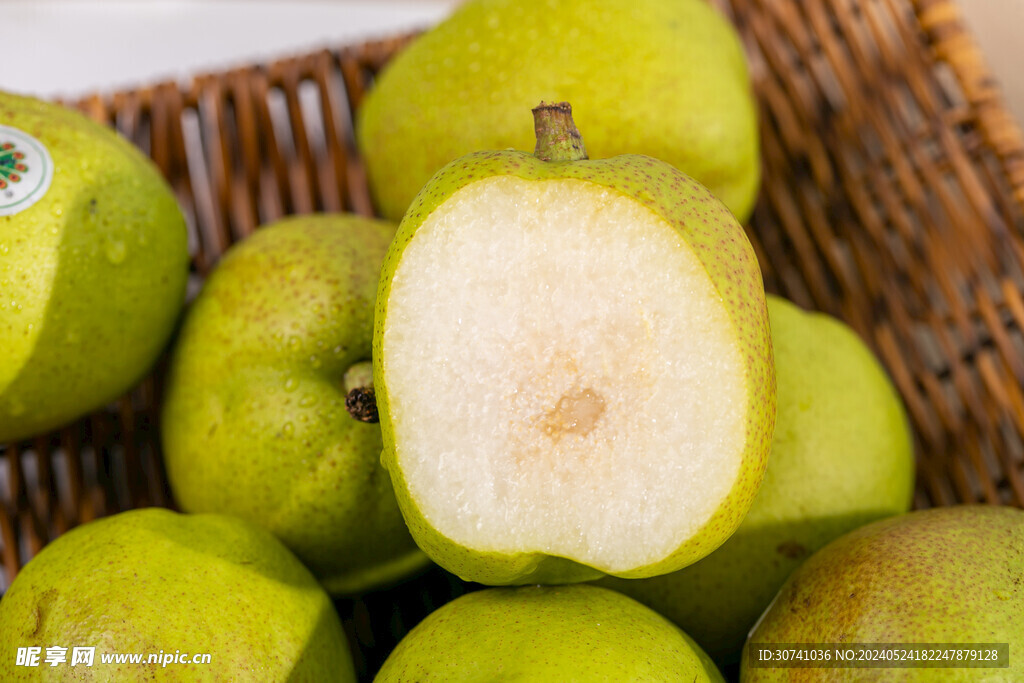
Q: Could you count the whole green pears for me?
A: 7